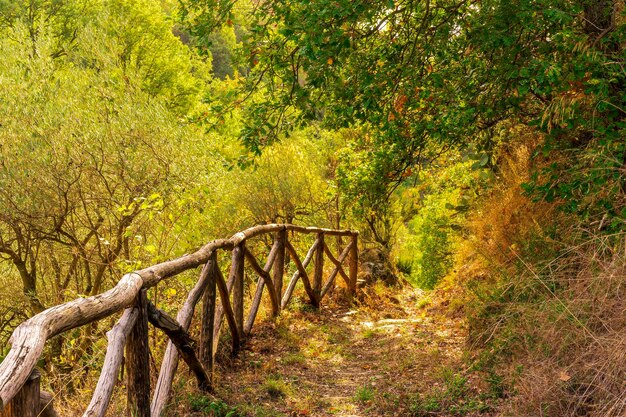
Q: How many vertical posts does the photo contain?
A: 7